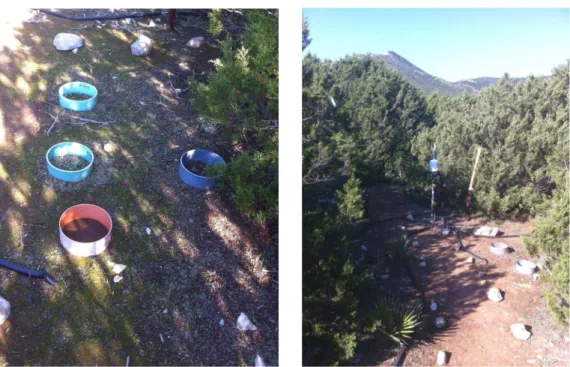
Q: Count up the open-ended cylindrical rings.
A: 6